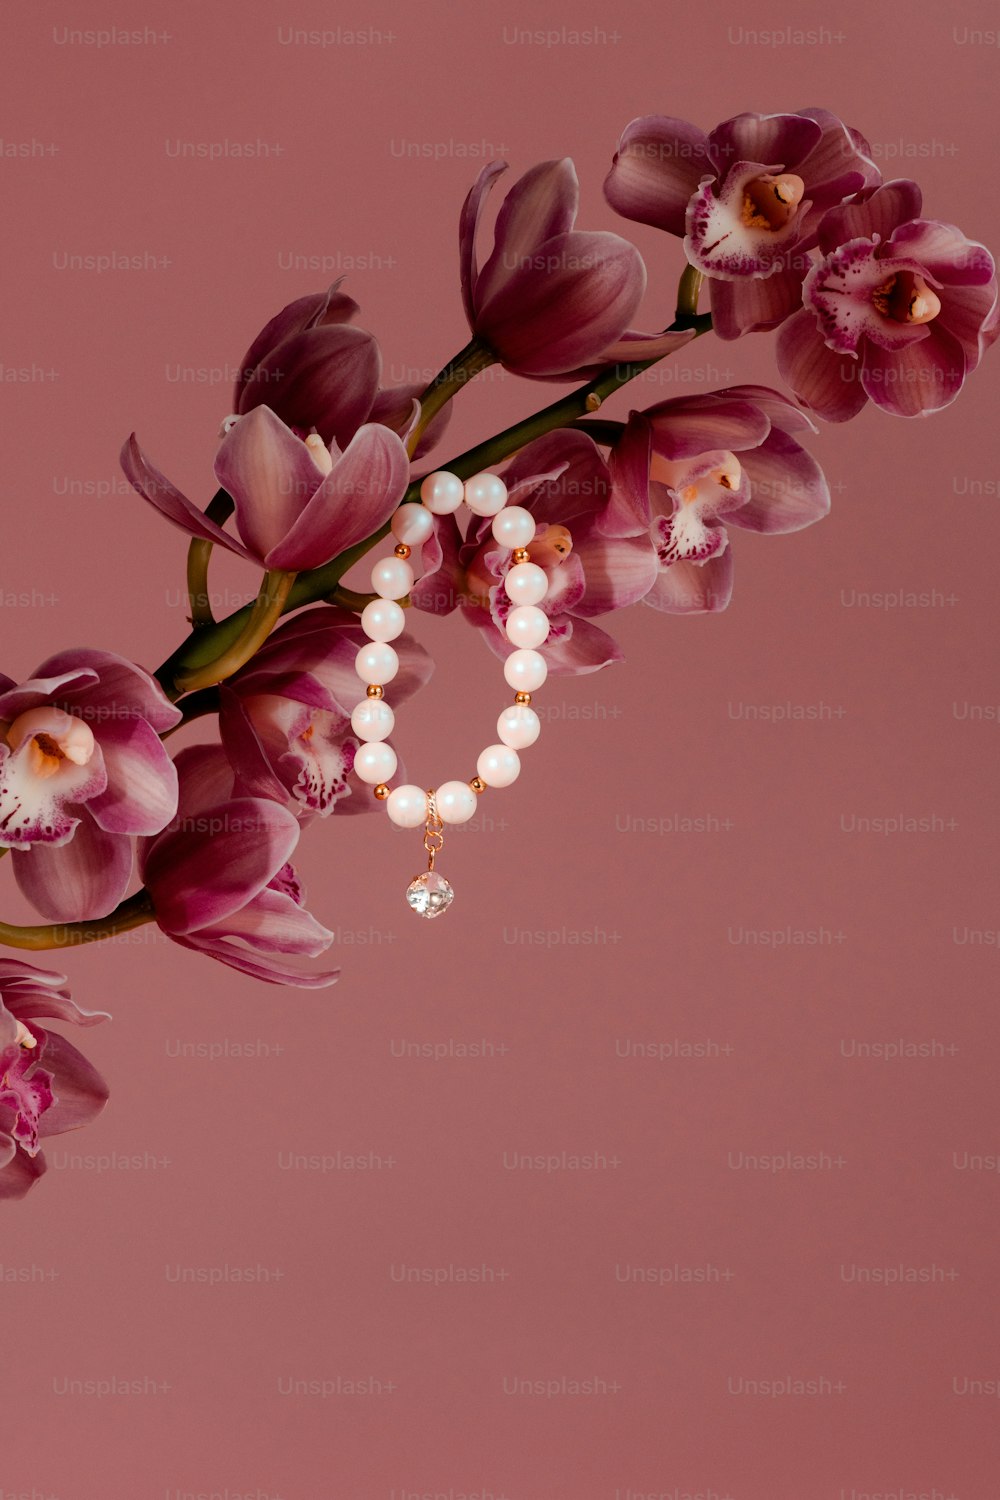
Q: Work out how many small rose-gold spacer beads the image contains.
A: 6